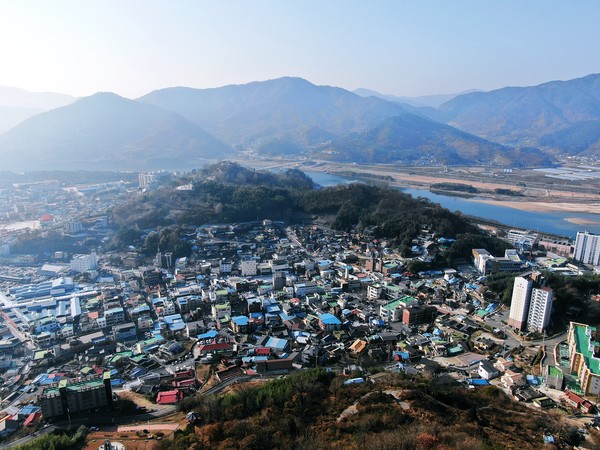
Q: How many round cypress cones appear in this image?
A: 0